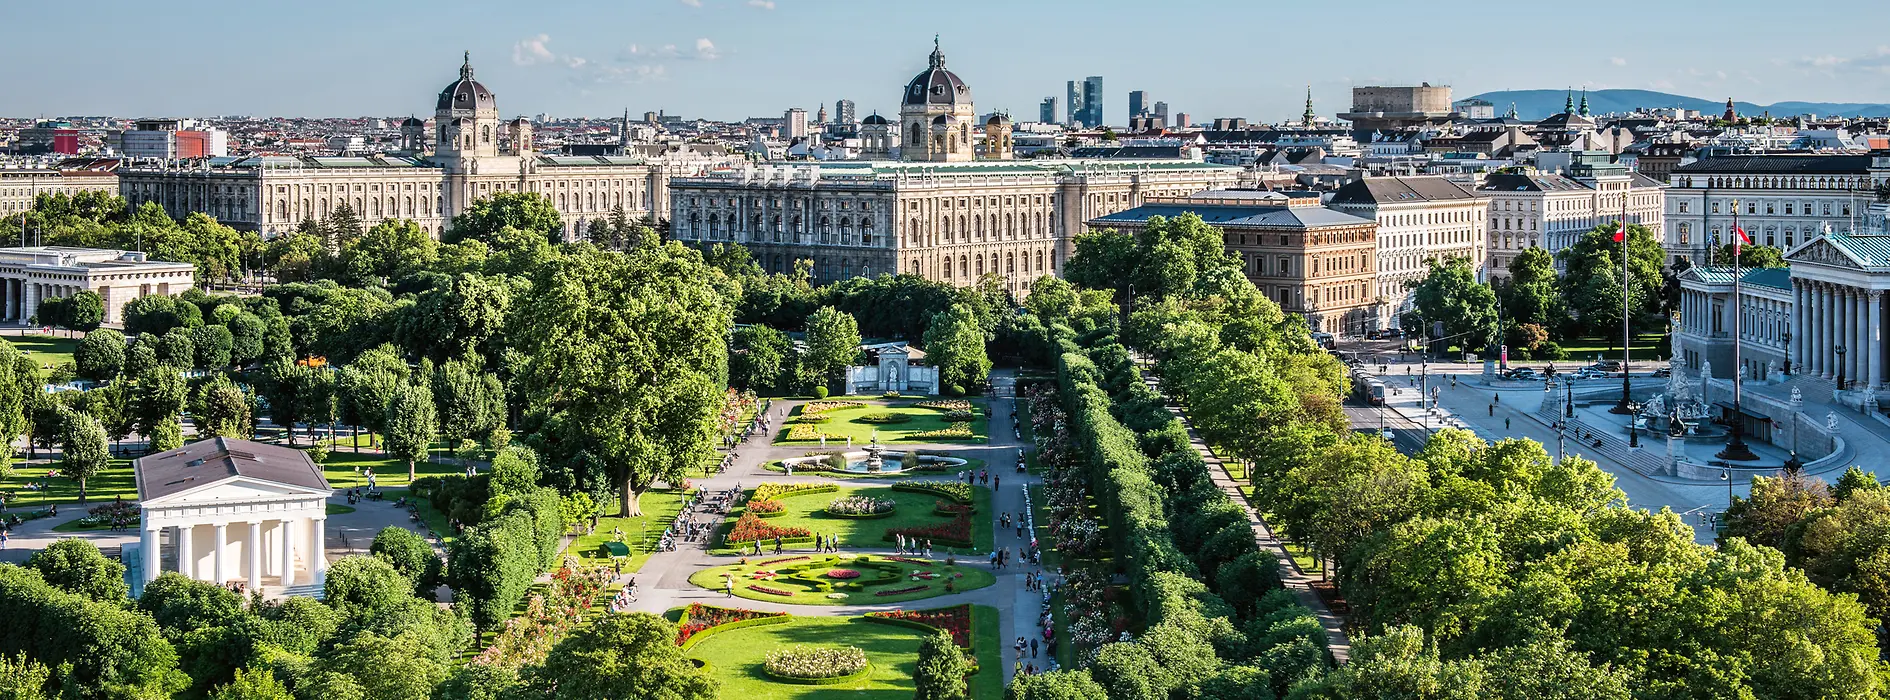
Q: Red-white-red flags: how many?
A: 2